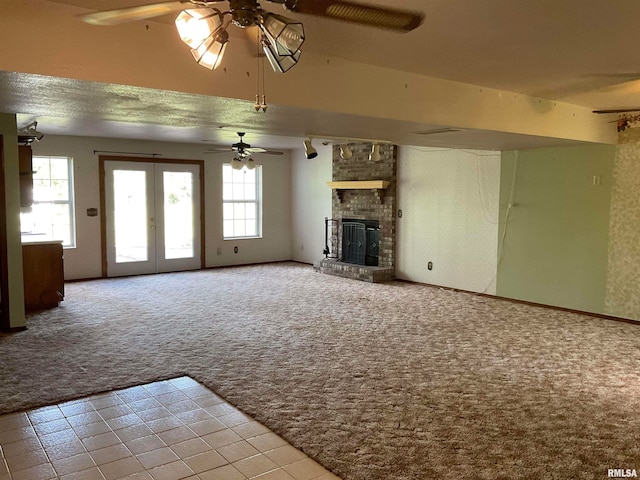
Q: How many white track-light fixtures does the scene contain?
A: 3